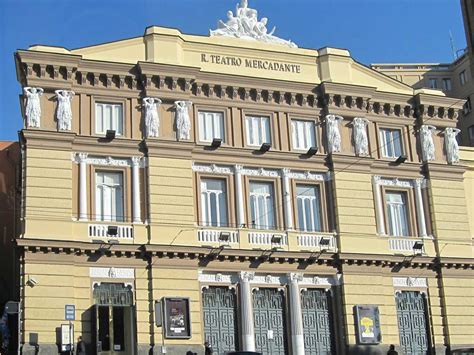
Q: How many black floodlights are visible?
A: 10